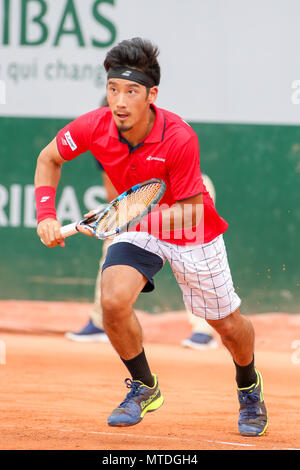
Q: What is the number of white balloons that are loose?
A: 0